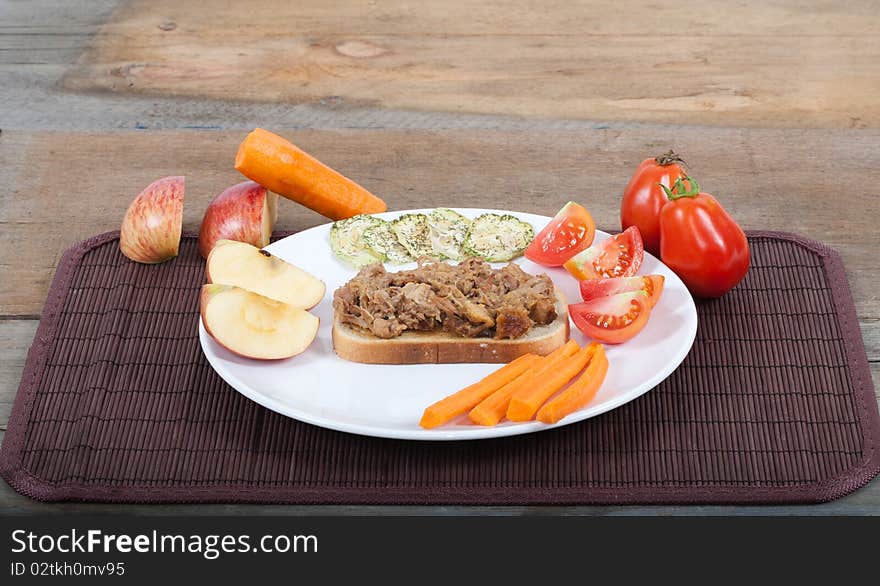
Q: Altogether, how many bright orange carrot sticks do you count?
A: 4